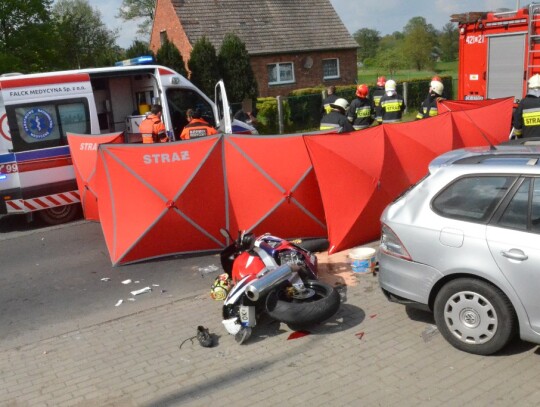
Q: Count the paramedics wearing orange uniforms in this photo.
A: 2